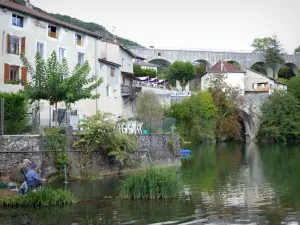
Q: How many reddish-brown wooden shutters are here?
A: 4